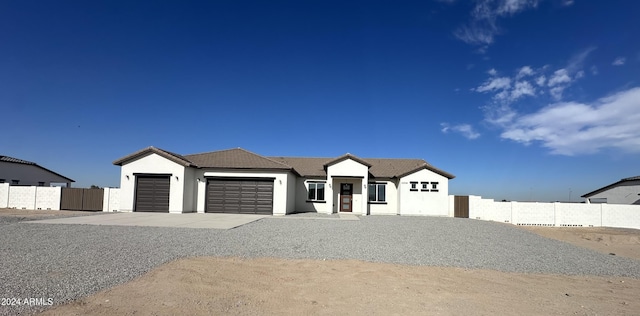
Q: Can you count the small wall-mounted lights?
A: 6